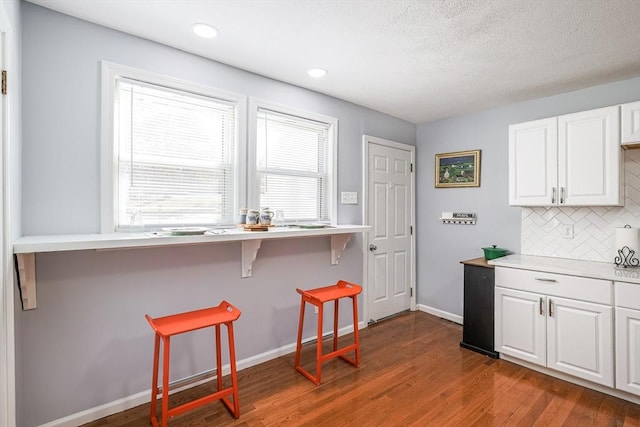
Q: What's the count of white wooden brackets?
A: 3